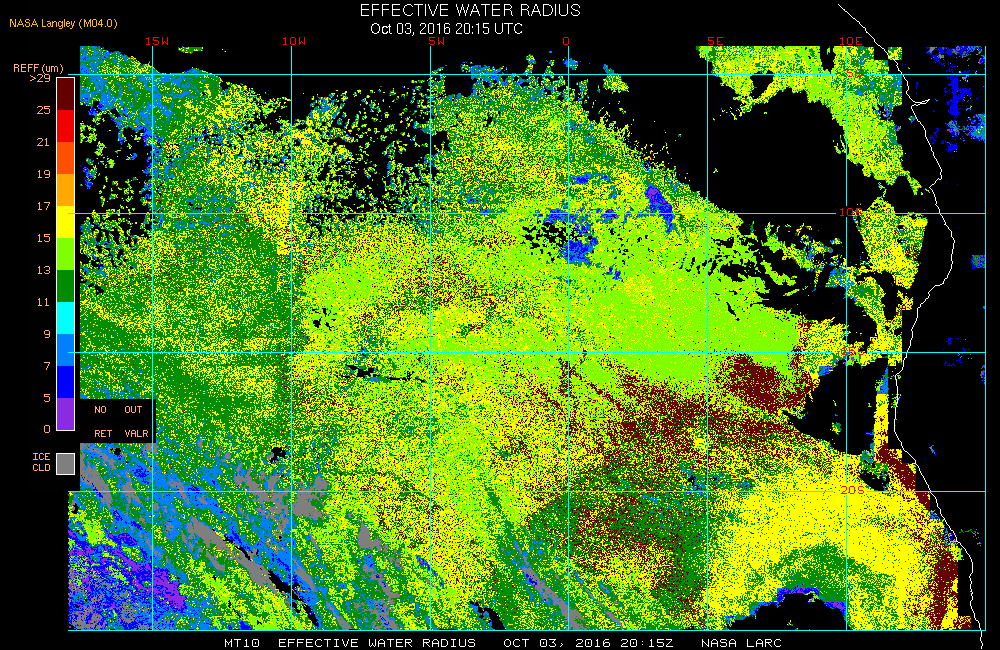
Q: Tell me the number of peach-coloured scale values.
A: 12